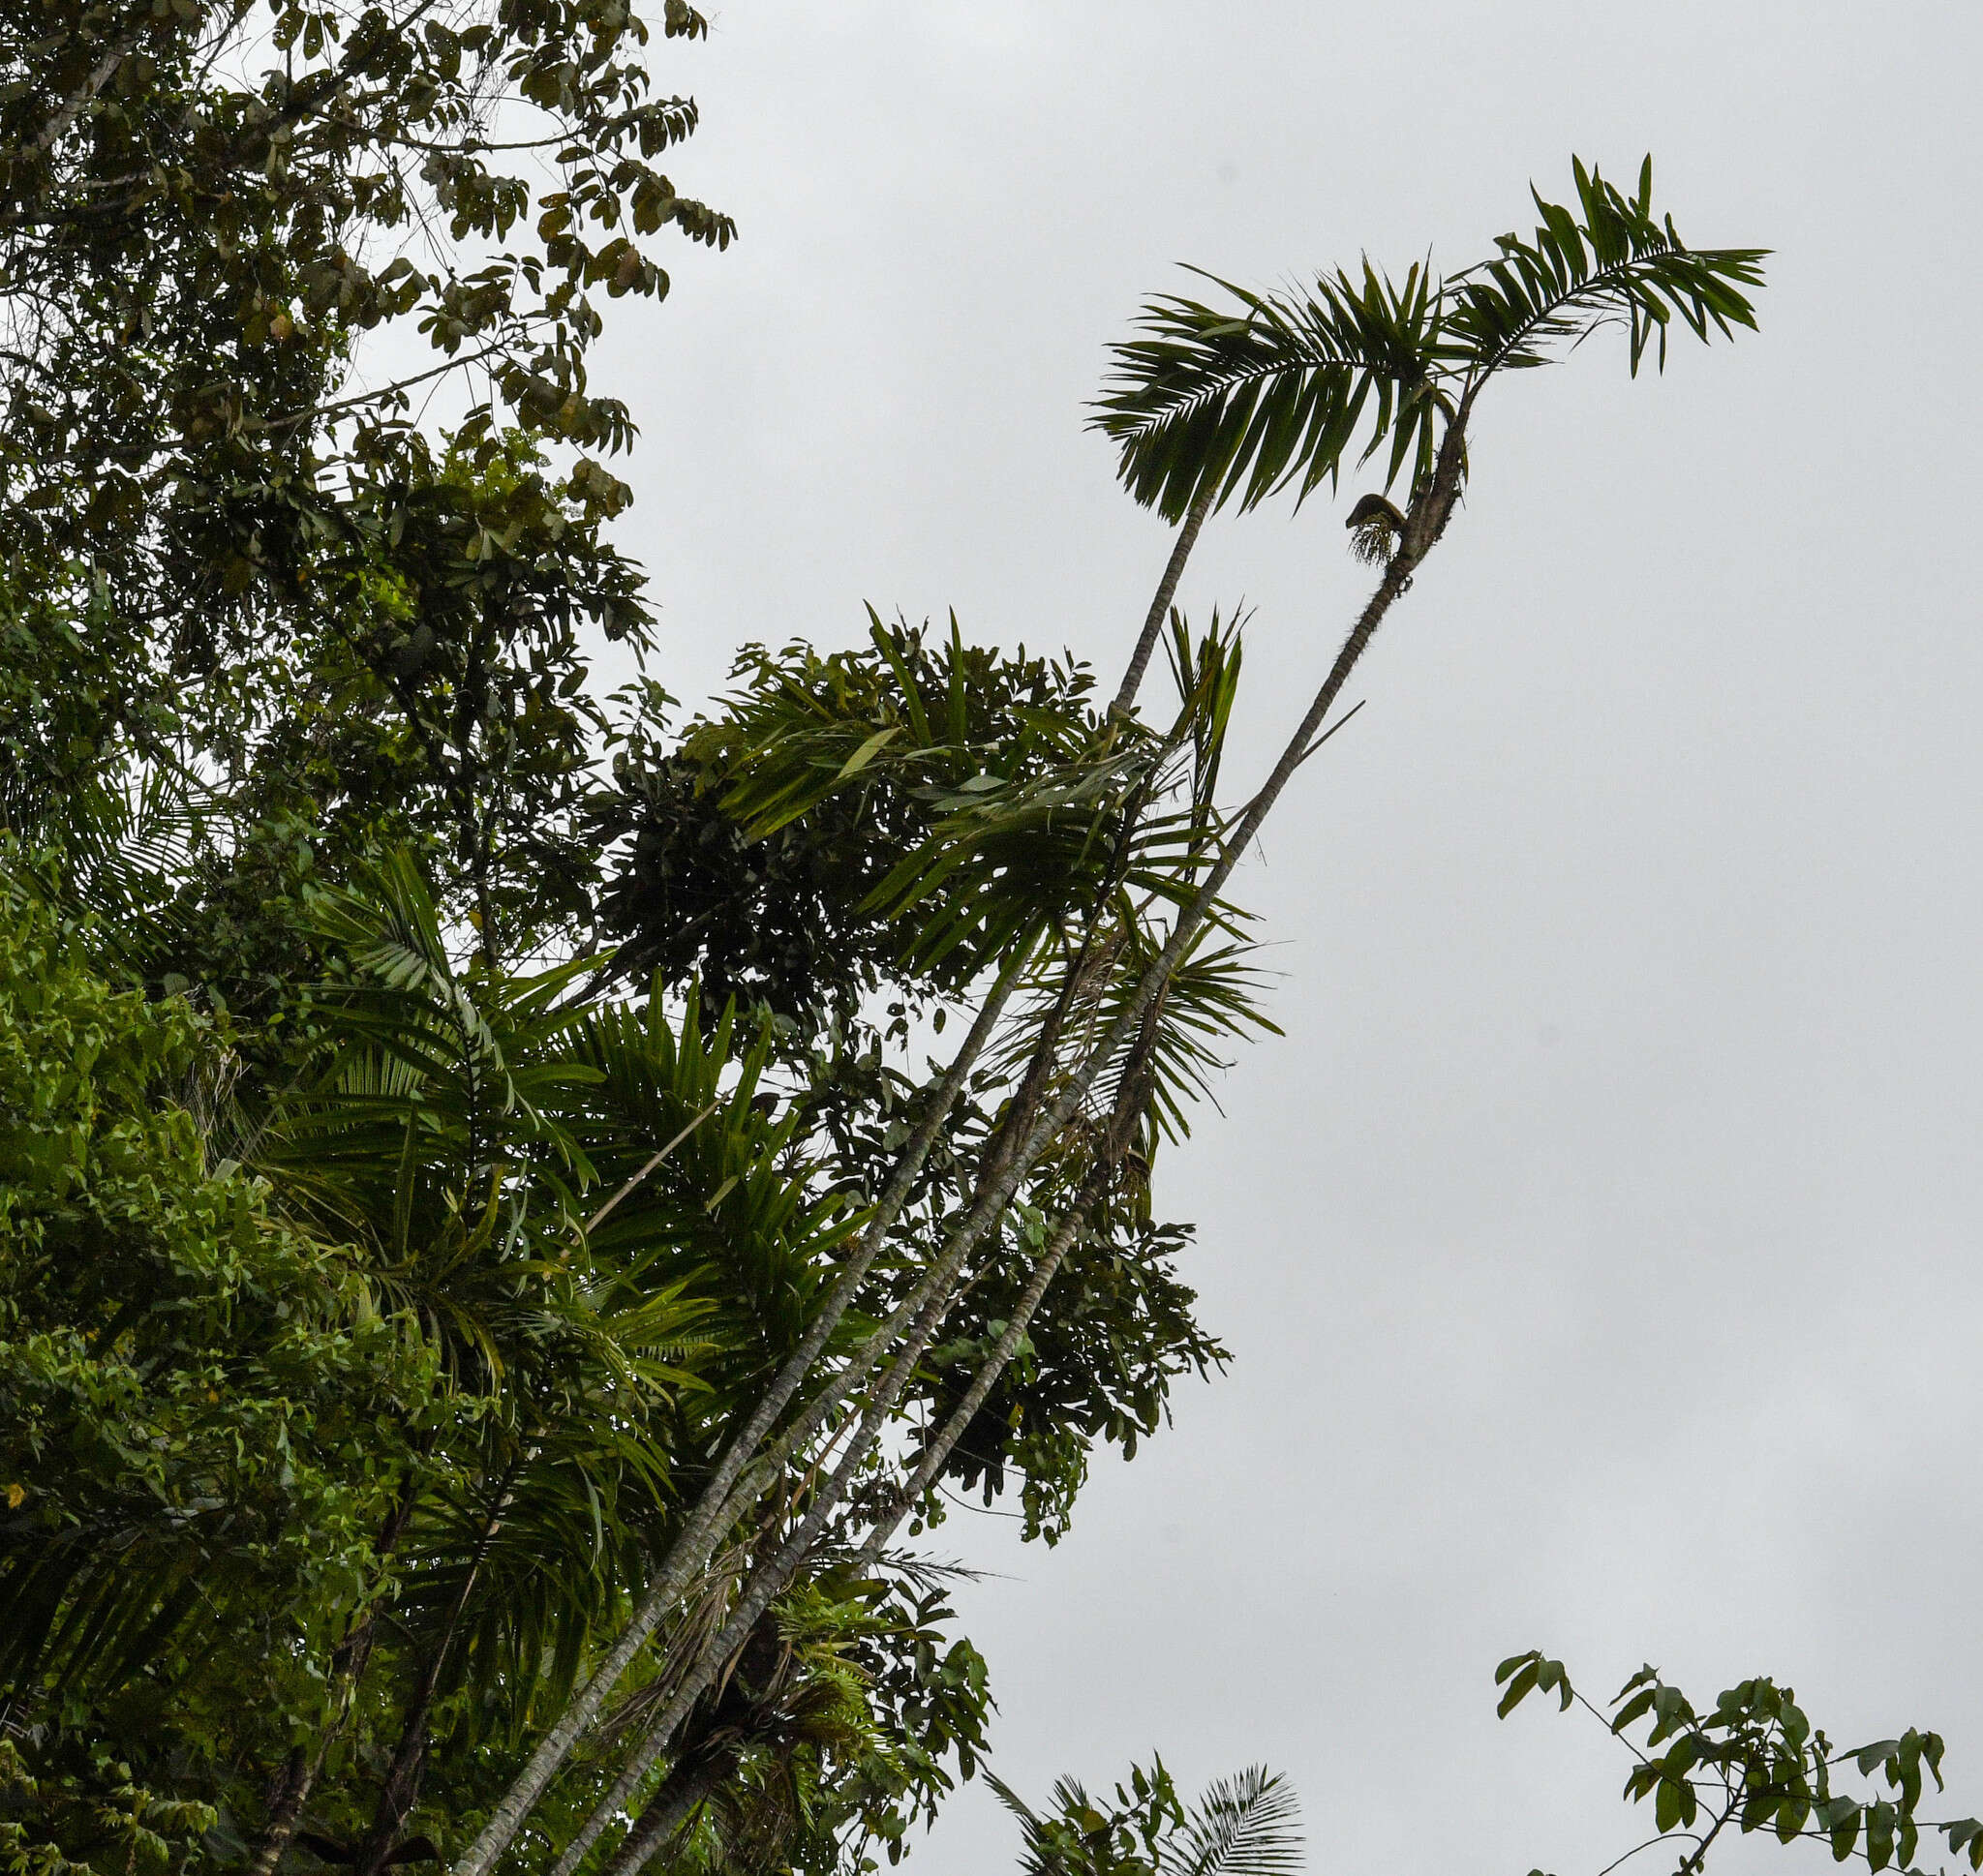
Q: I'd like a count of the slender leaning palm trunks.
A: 4